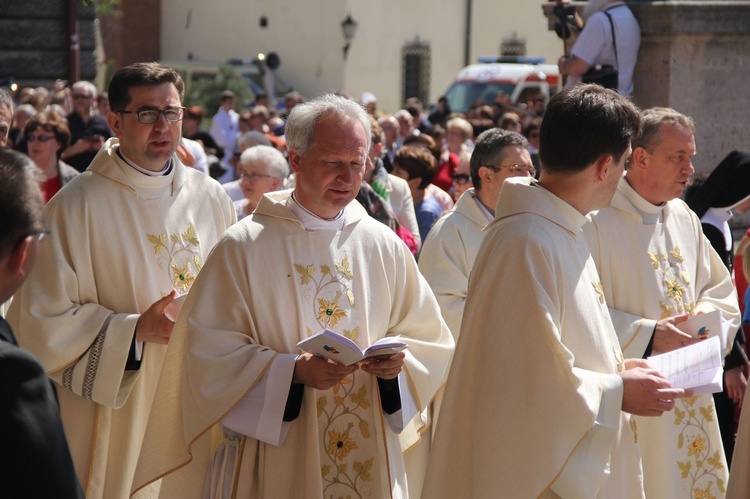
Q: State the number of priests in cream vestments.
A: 5